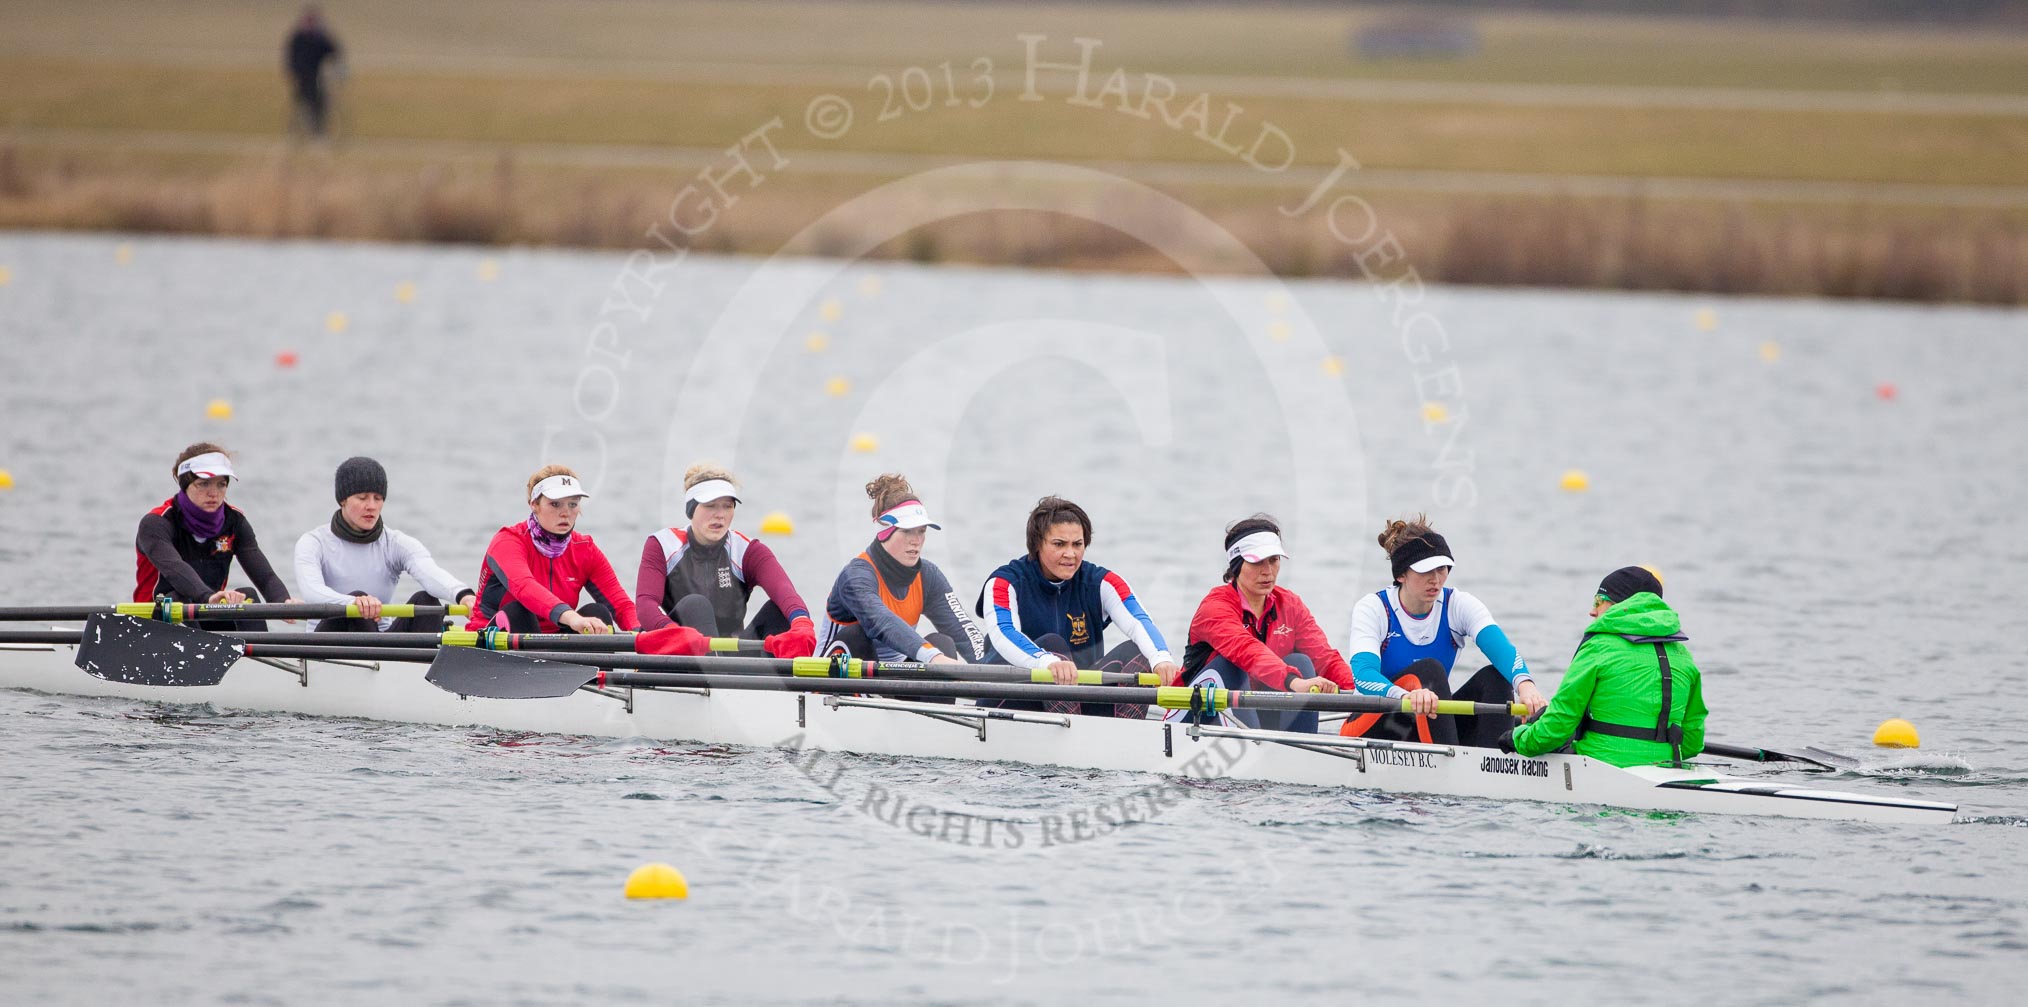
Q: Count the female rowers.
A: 8